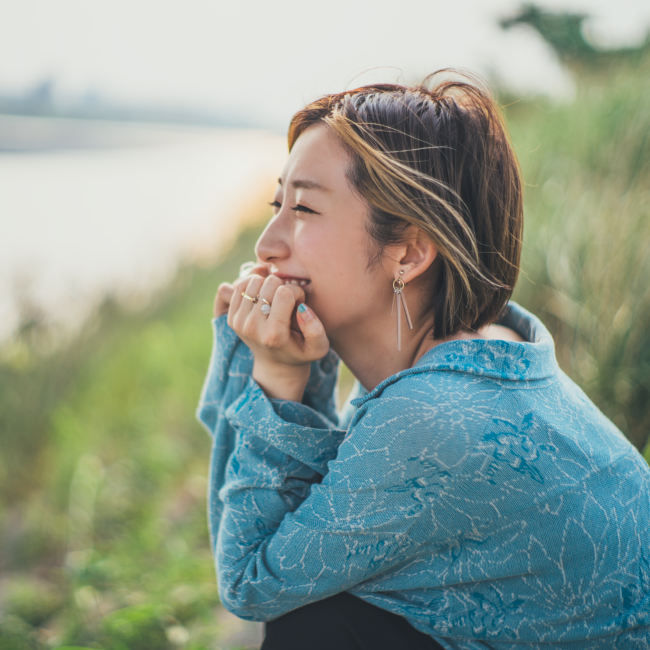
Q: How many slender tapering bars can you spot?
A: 3